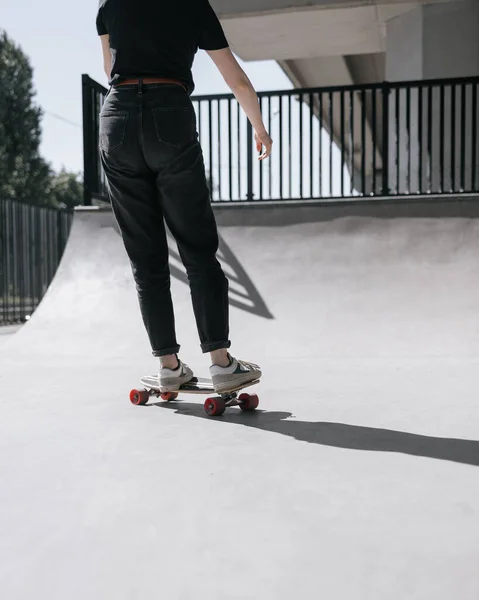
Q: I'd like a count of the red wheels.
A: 4